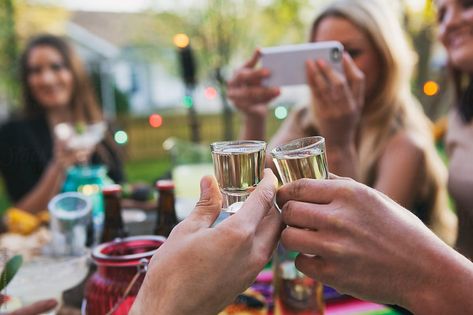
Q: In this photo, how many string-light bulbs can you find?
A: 7